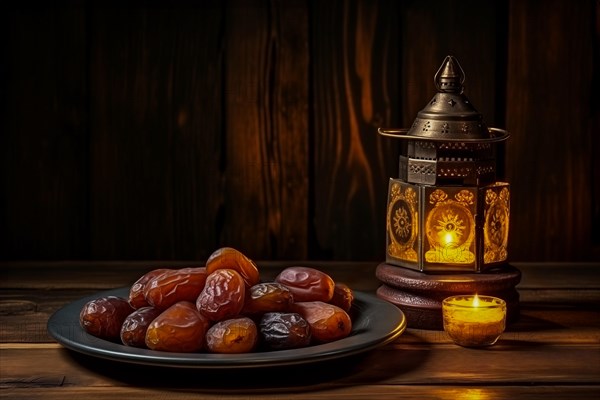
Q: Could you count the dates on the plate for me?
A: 13